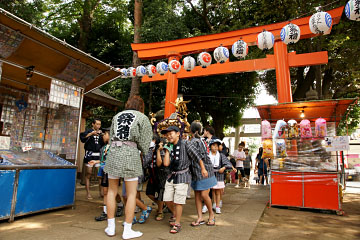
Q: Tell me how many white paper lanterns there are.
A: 15